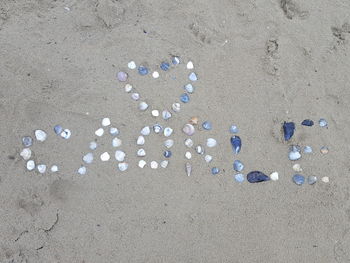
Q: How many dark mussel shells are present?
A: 4